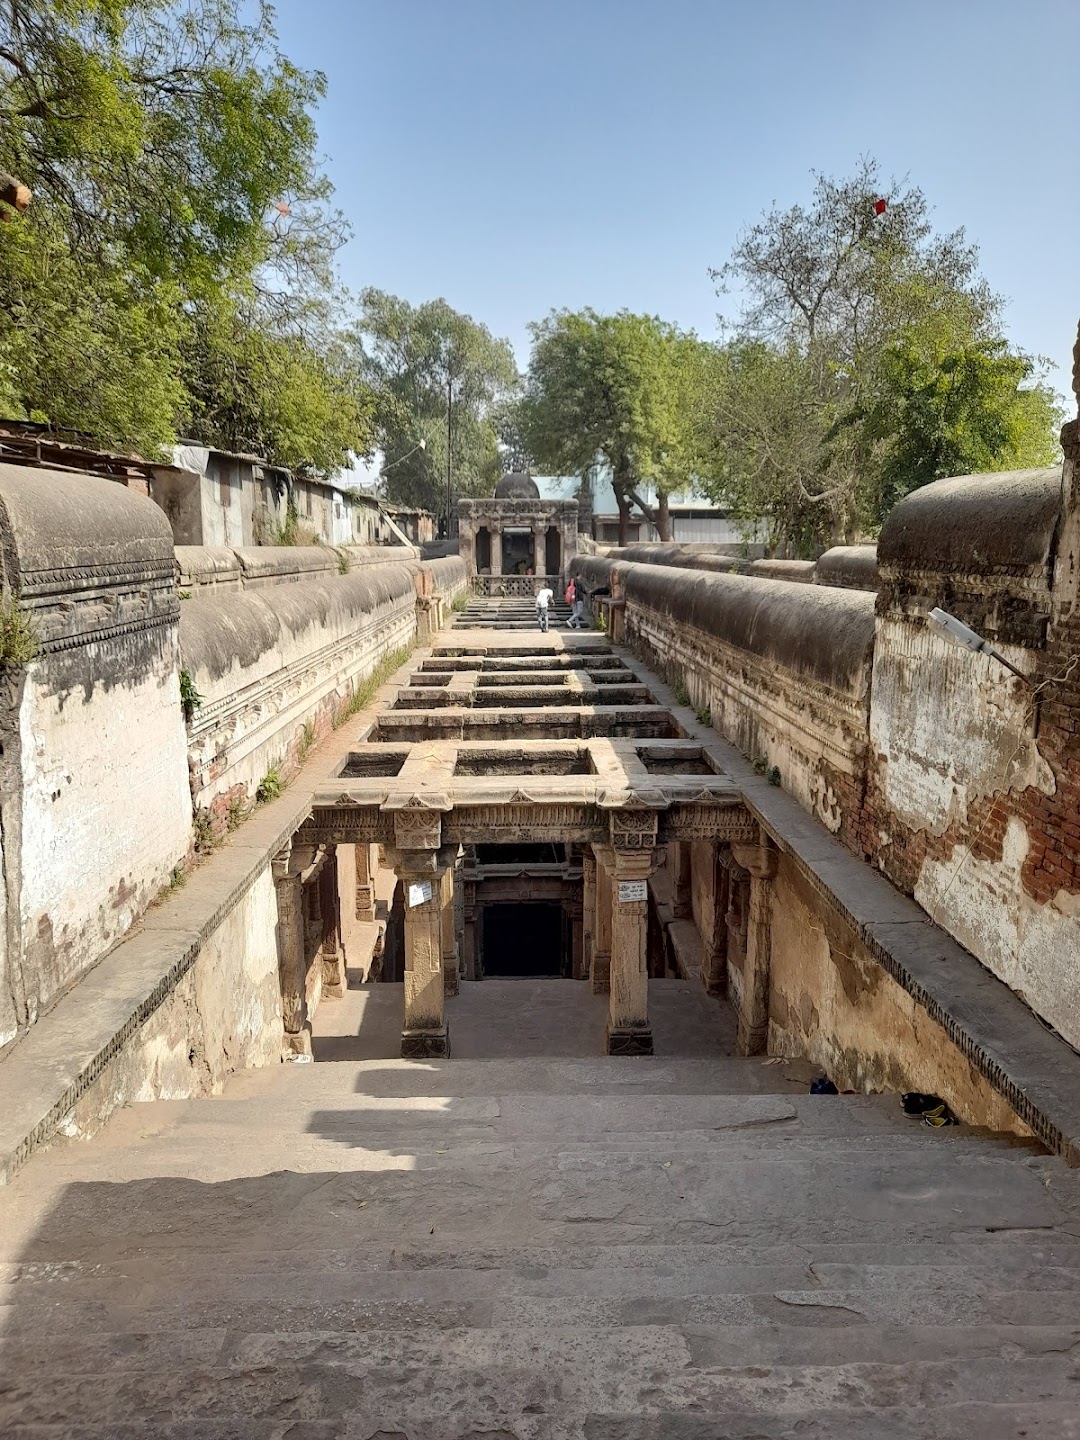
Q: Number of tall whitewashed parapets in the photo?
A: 2